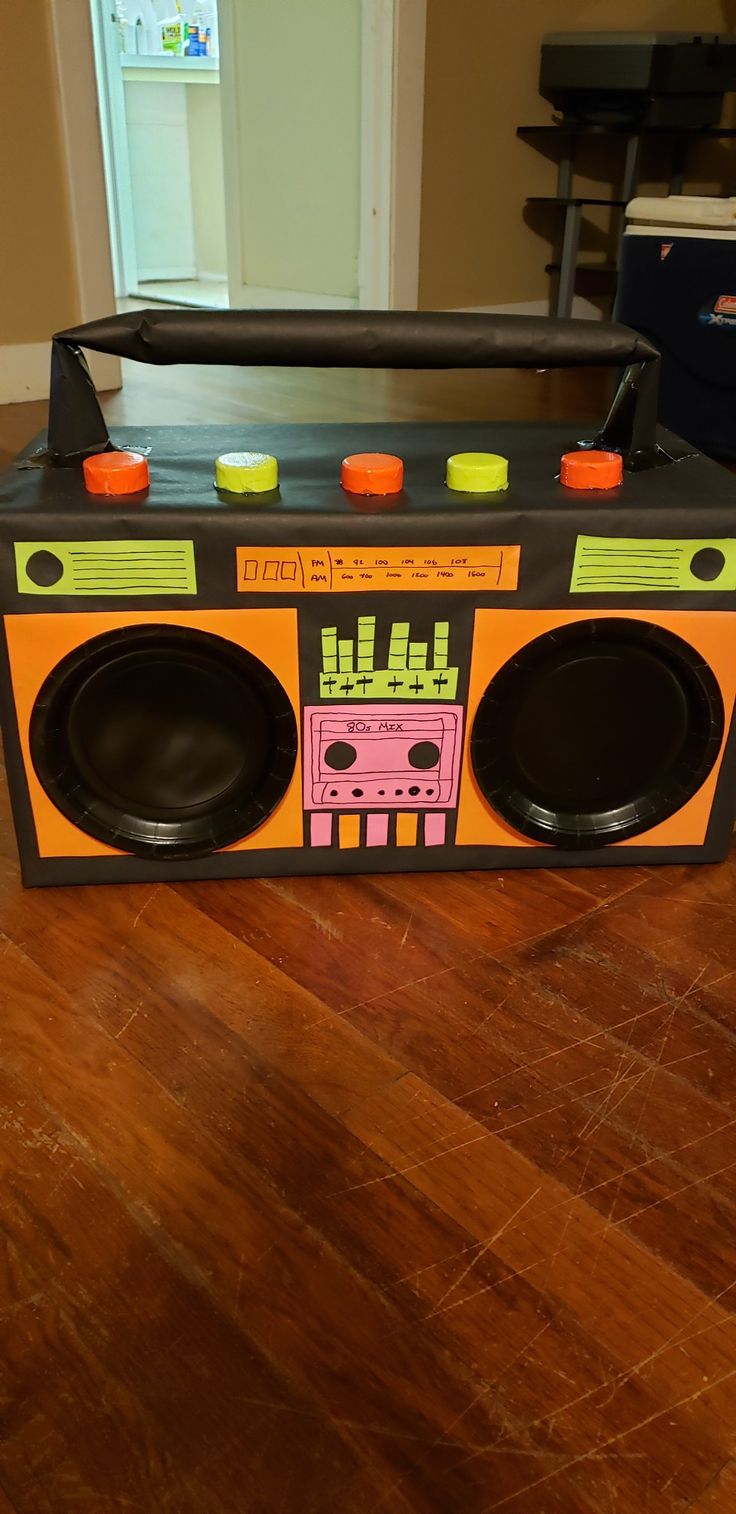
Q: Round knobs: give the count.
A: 5